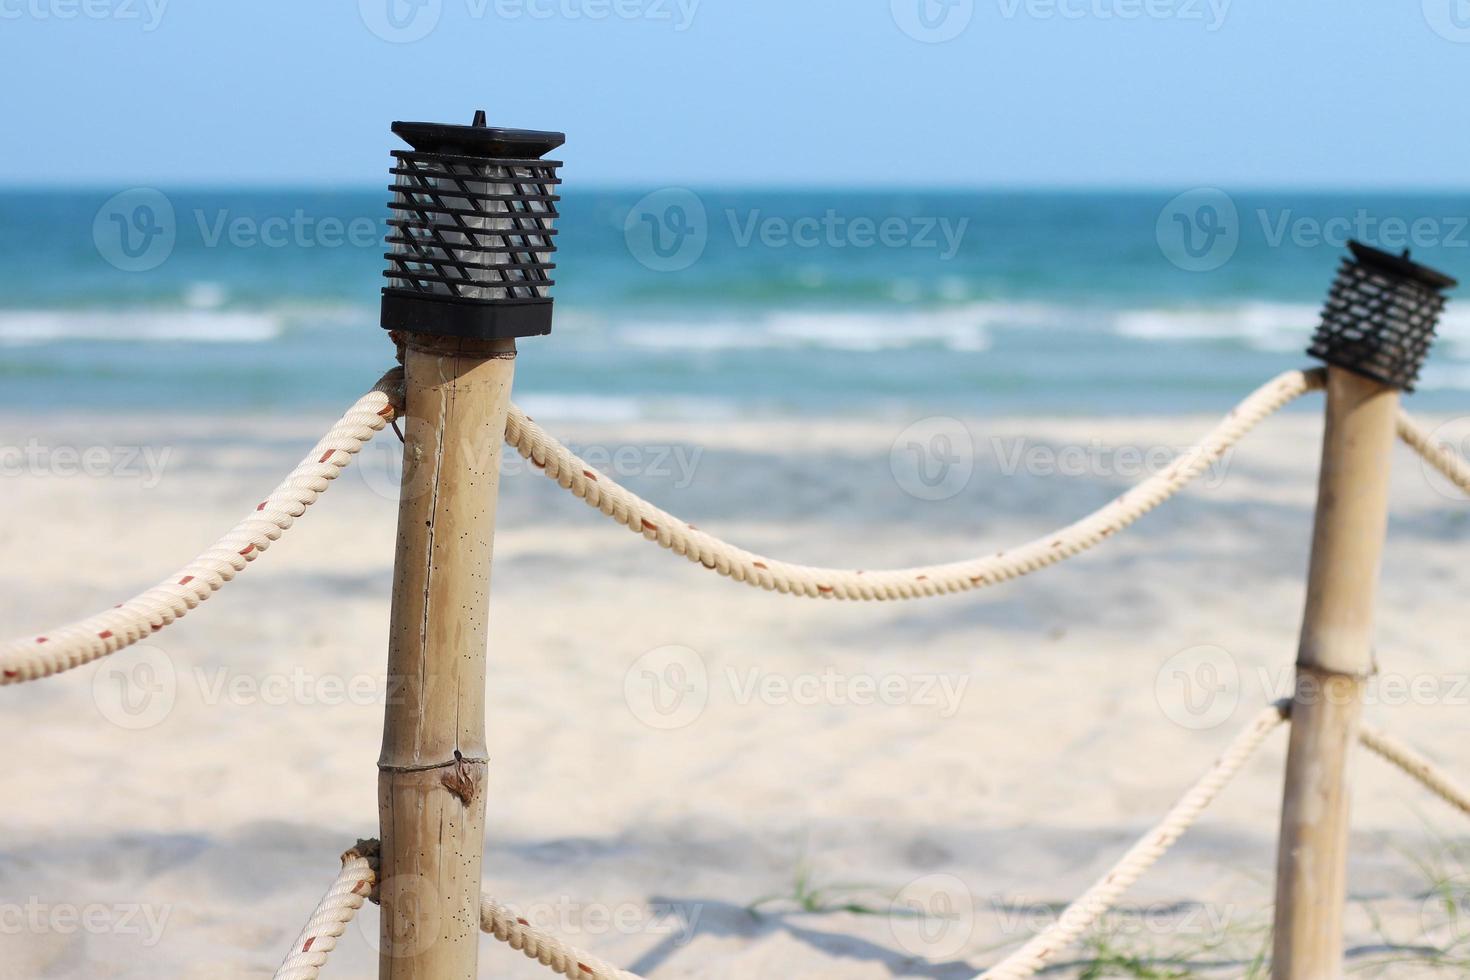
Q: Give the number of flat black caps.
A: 2